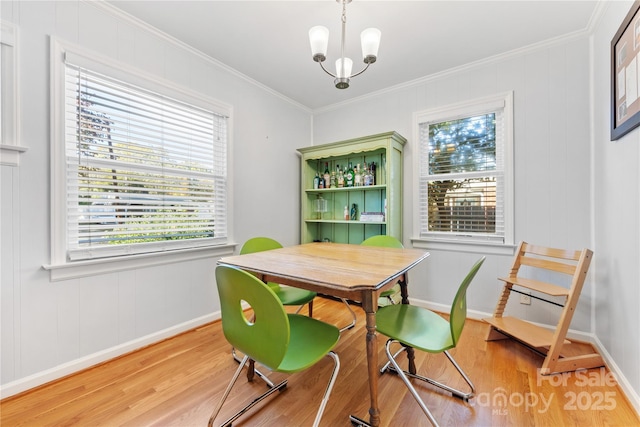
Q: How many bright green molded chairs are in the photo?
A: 4